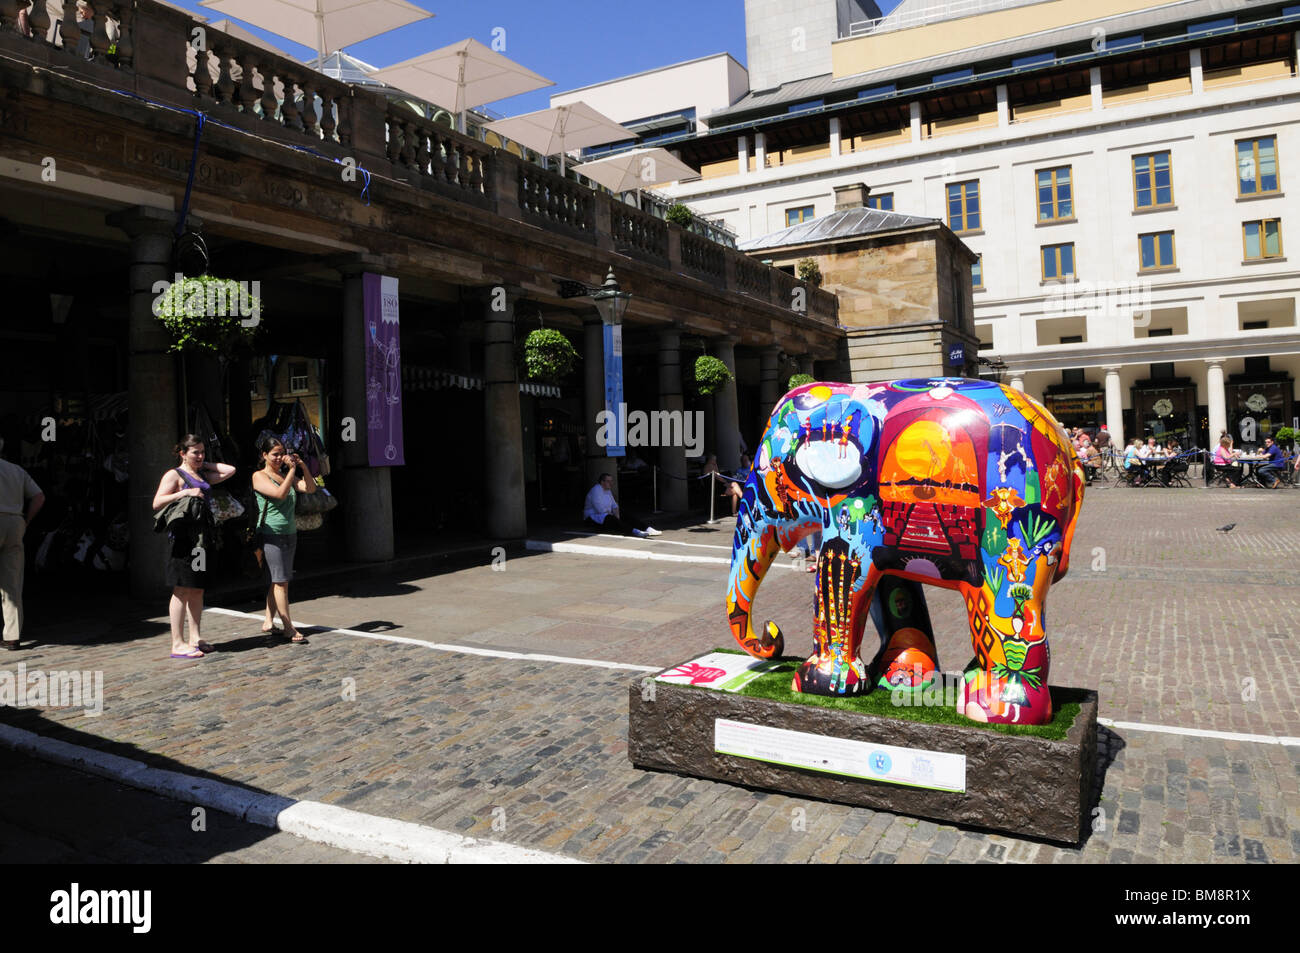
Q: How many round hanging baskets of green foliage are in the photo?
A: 4